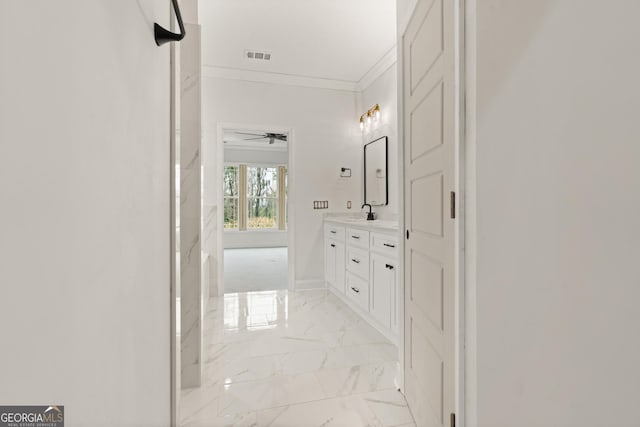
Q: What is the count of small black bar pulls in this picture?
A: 5